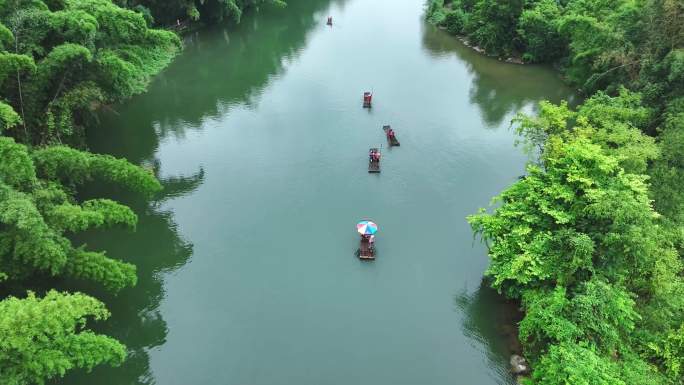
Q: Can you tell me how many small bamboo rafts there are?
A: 5